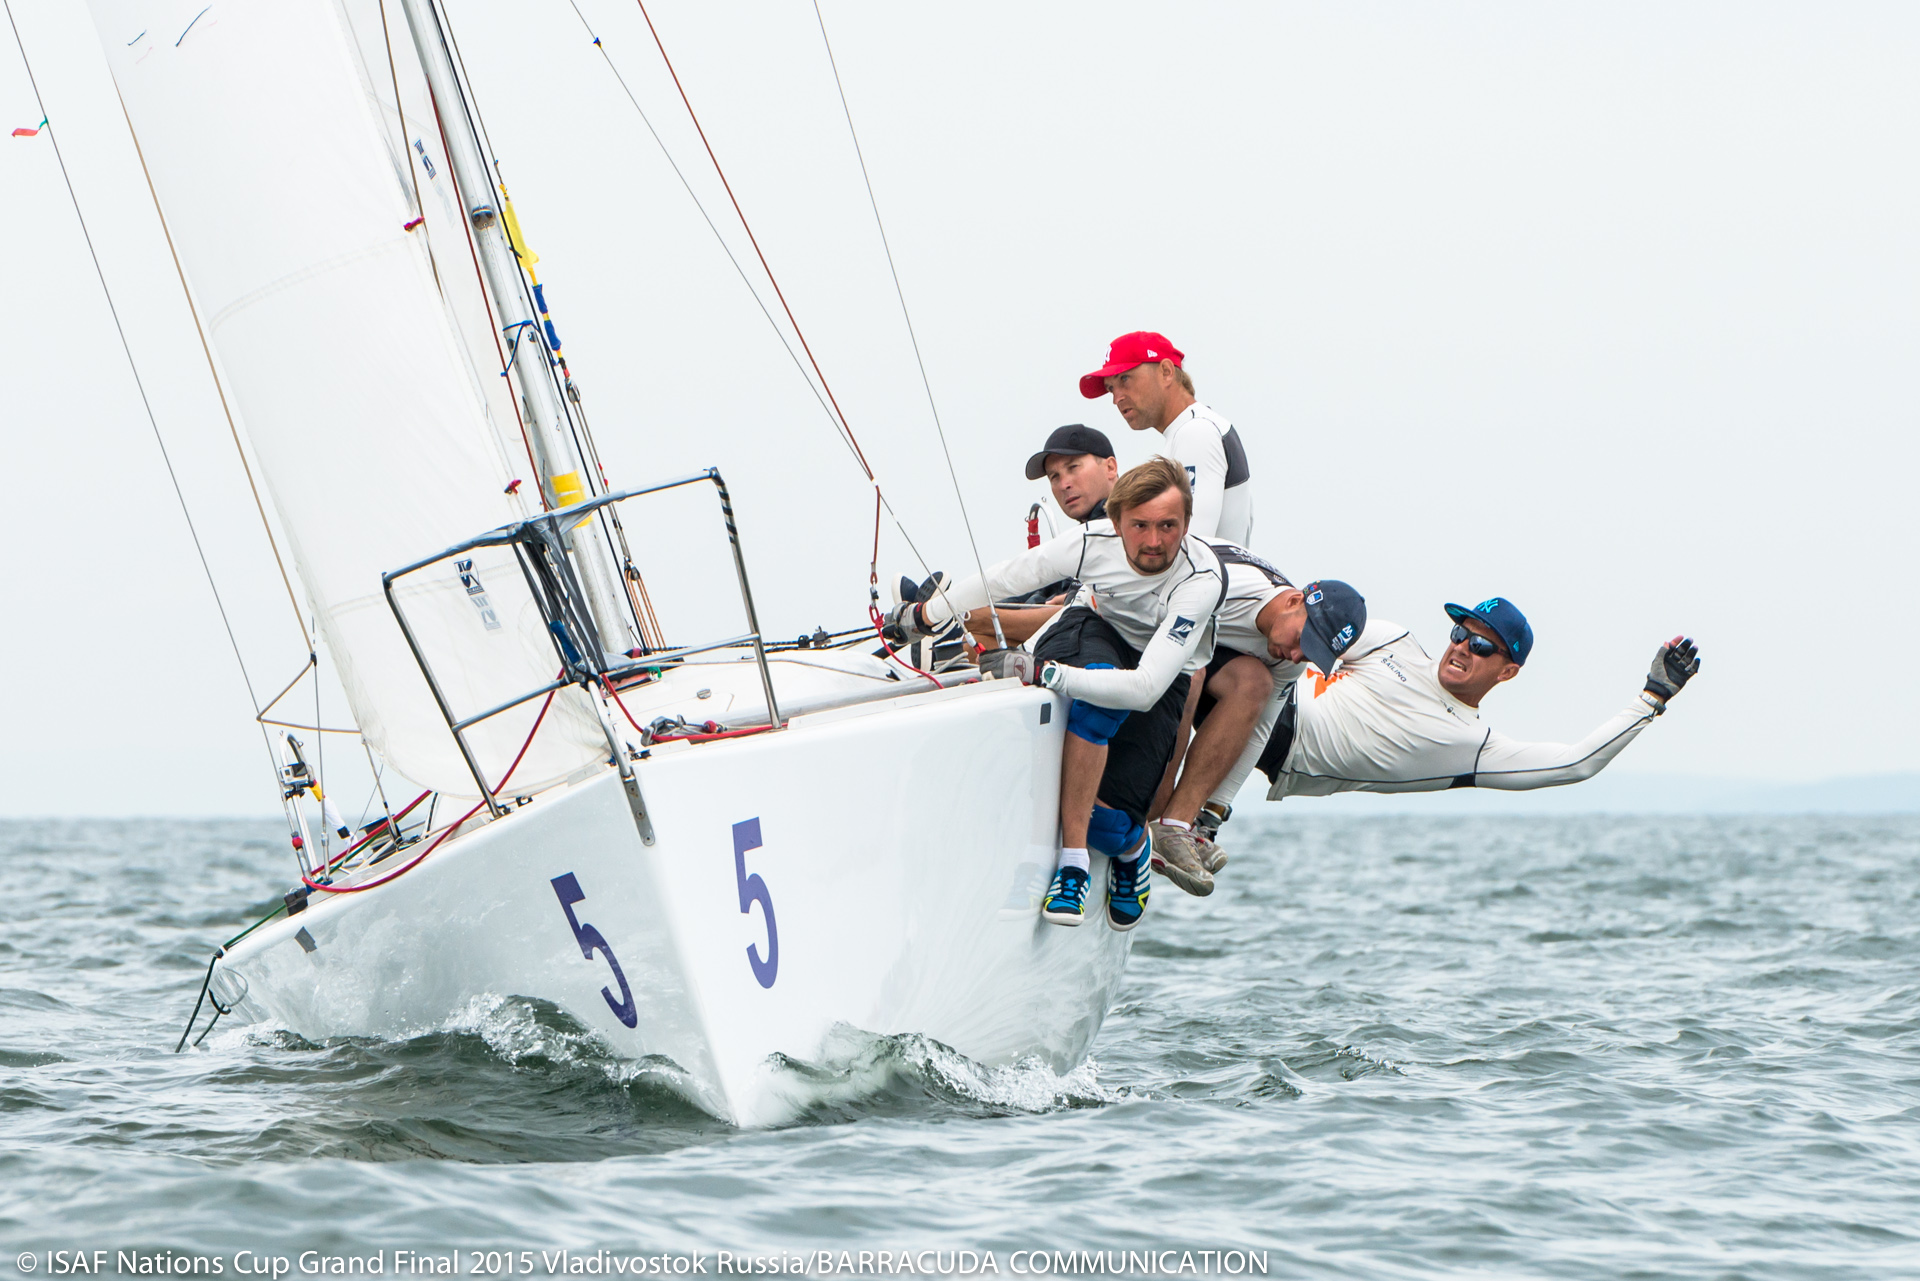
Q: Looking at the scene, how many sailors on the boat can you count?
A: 5